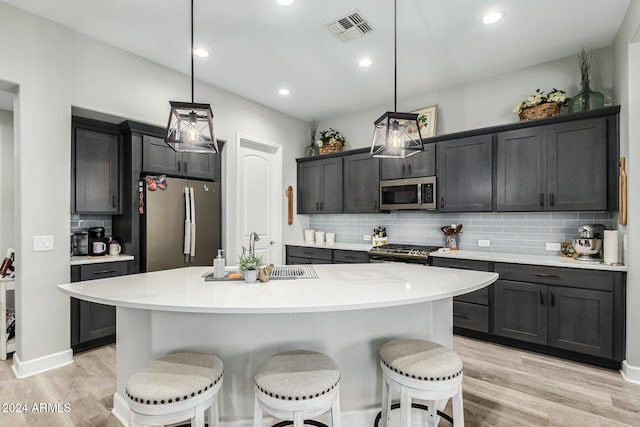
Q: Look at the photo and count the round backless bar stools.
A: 3